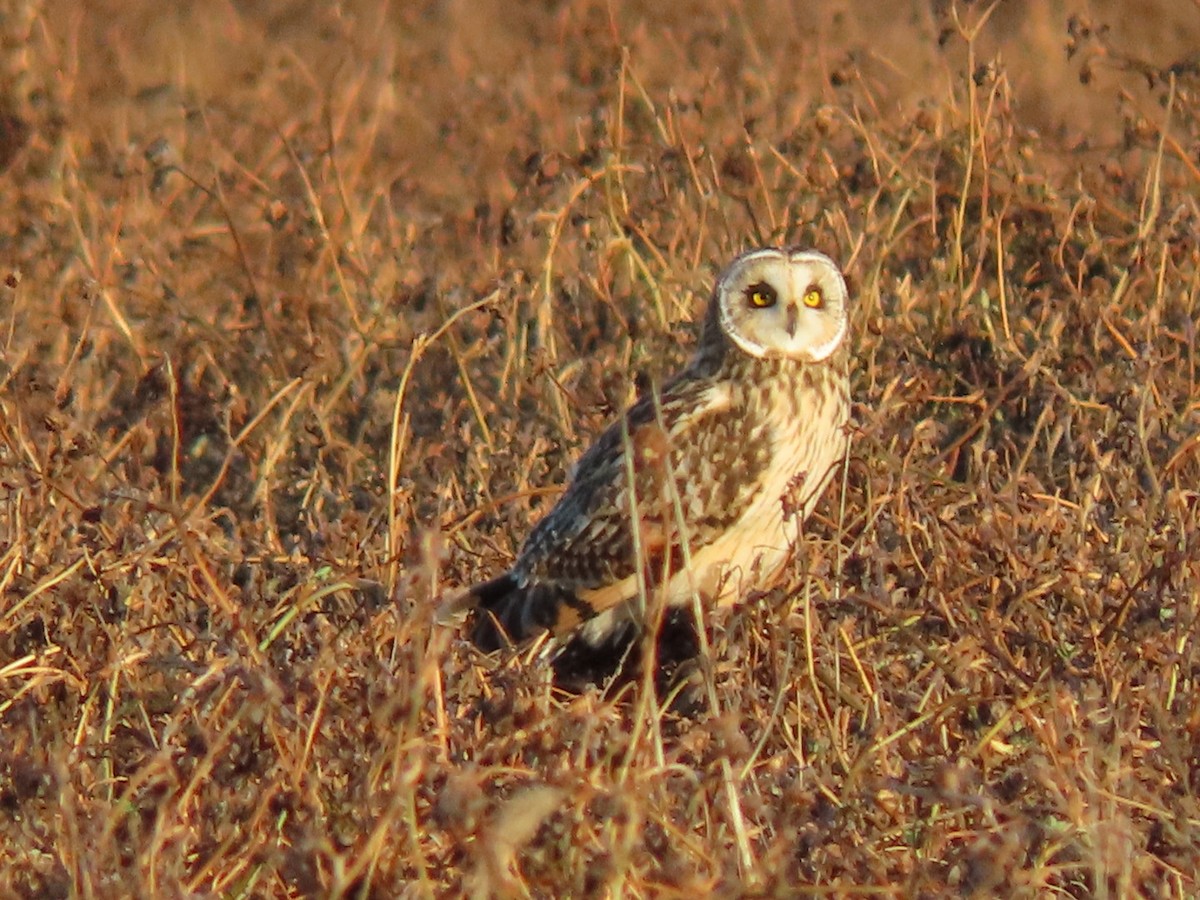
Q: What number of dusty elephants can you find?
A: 0